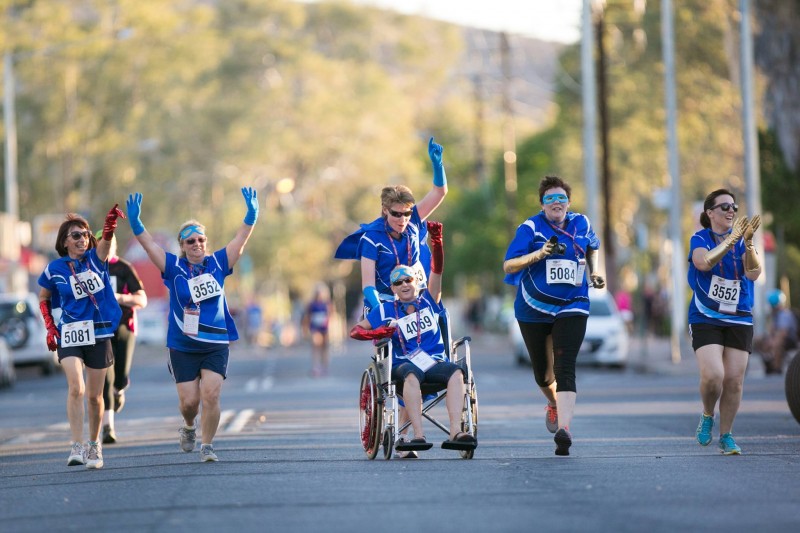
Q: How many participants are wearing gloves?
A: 6